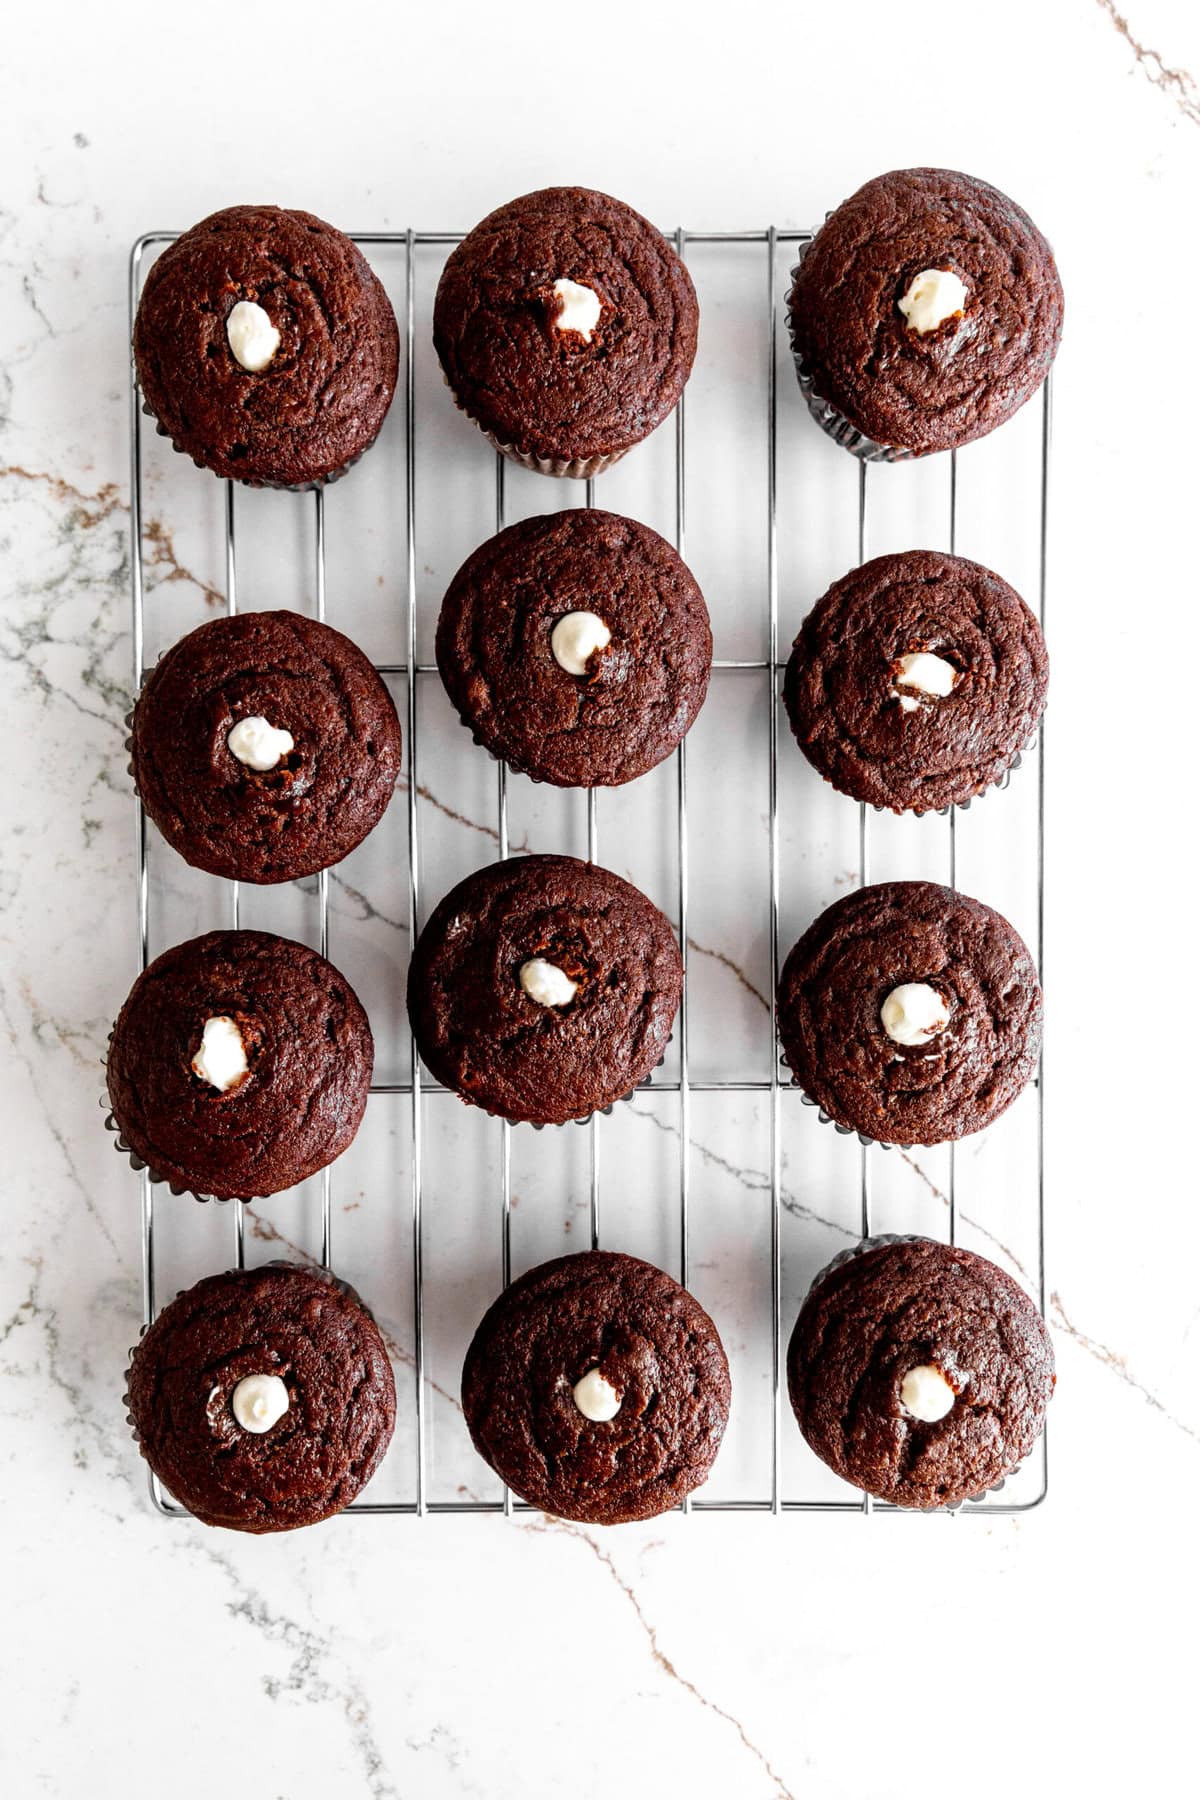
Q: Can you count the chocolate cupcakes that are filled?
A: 12